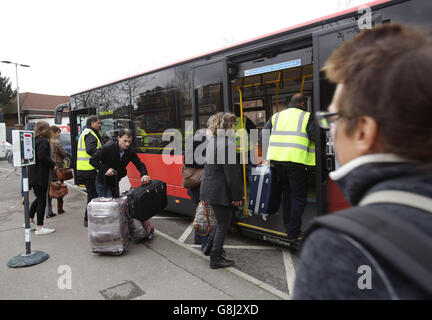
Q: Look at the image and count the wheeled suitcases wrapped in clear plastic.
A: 2